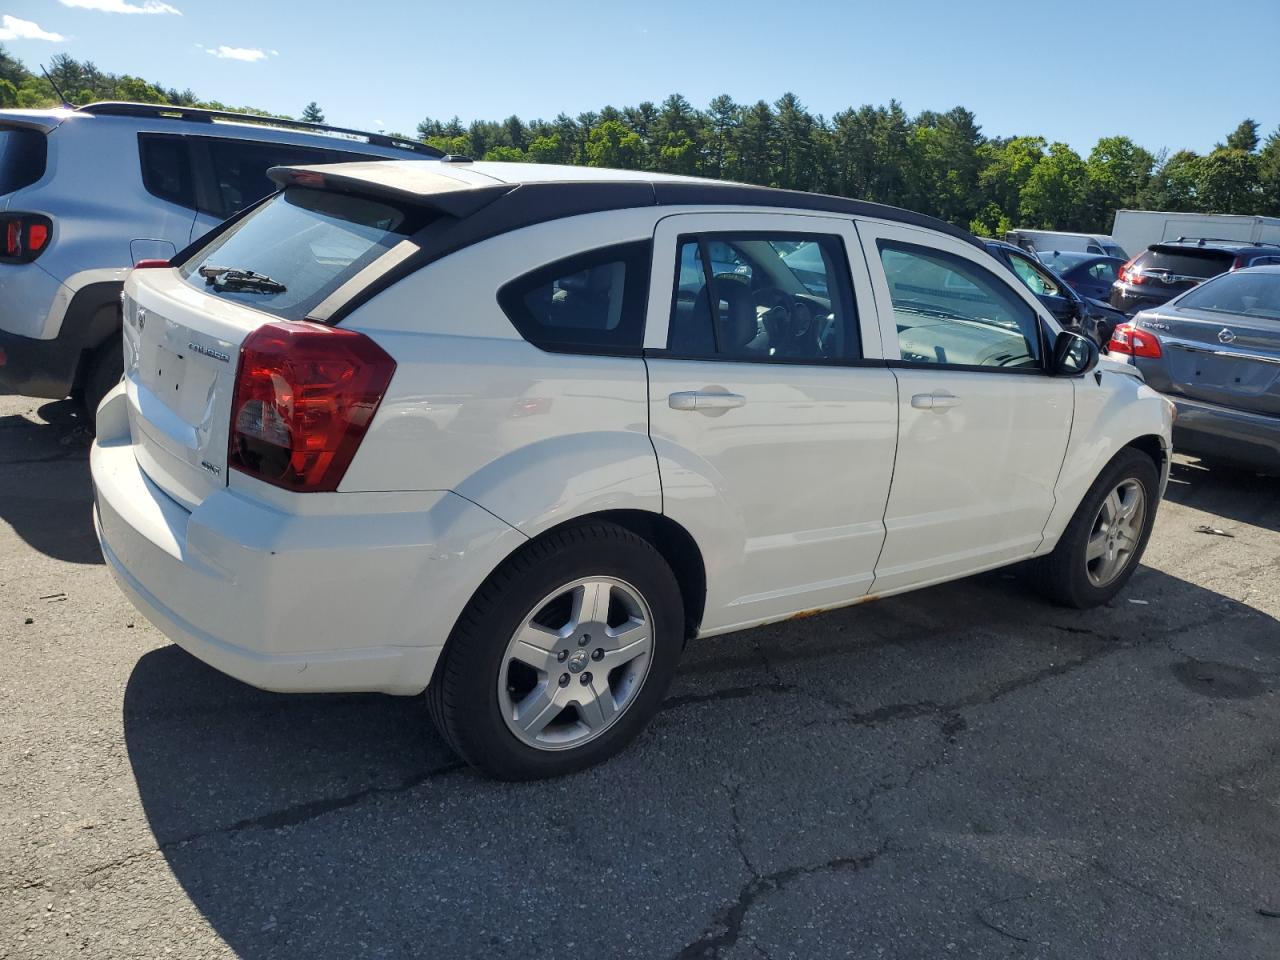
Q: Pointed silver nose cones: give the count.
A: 0